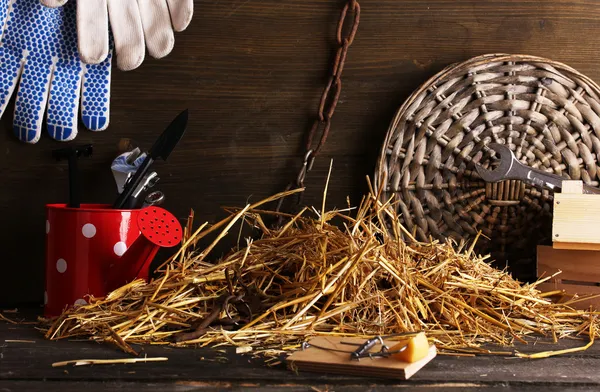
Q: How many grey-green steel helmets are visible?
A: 0